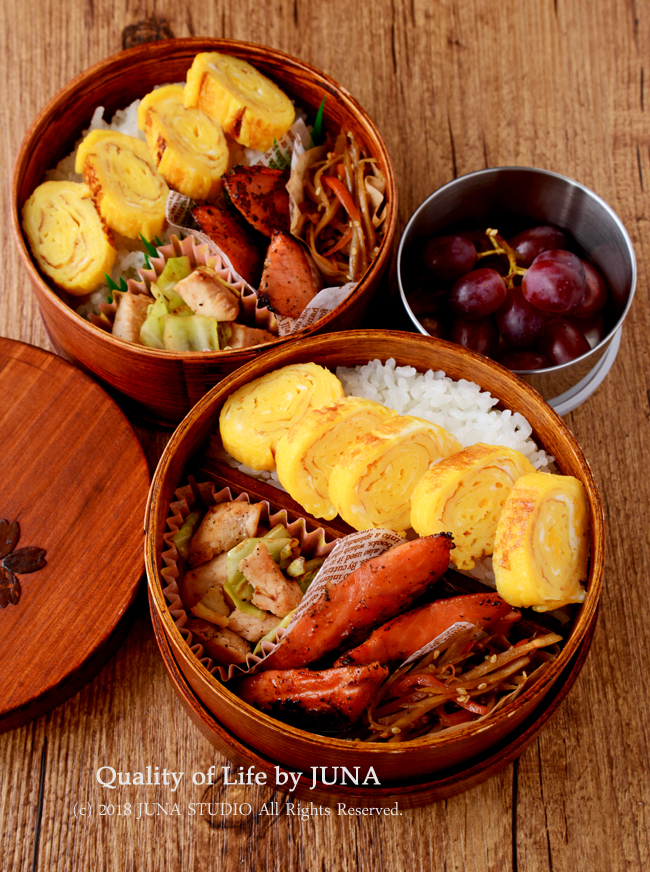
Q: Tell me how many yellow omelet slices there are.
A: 9